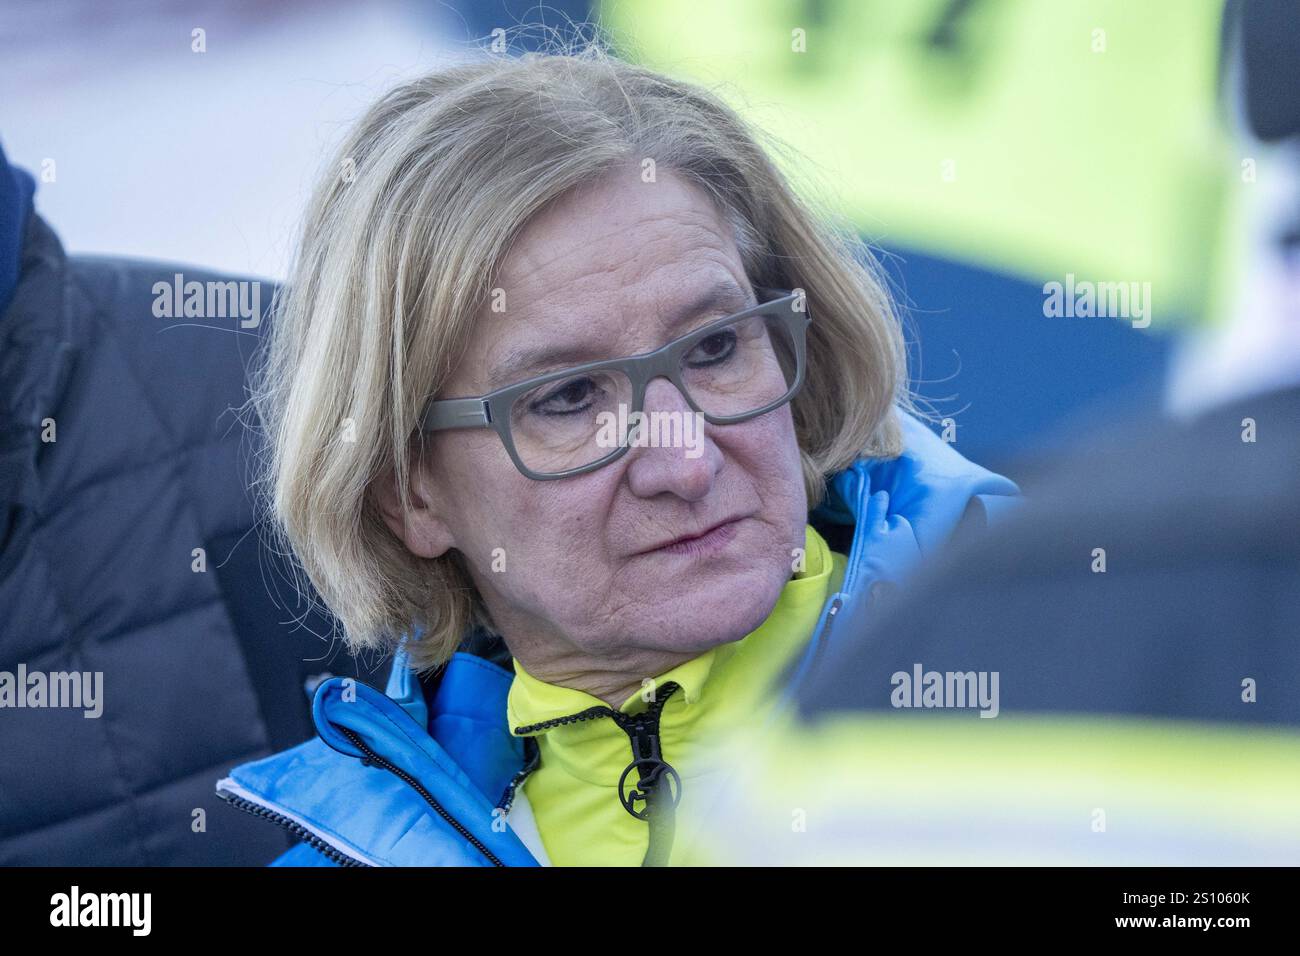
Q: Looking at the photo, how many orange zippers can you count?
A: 0